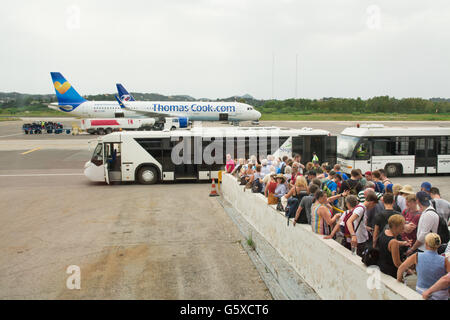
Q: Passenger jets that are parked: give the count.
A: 2